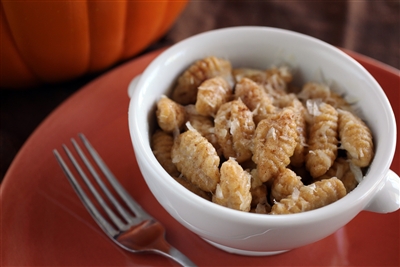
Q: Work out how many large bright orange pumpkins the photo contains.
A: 1